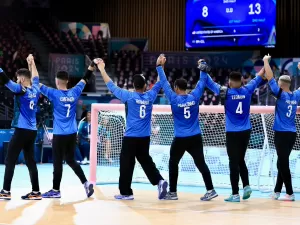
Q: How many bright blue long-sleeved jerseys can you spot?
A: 6